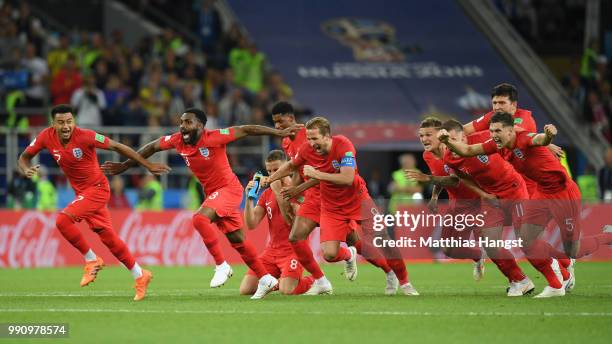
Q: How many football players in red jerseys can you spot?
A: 9